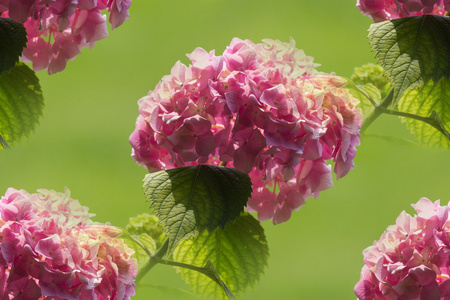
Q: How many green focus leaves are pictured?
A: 6